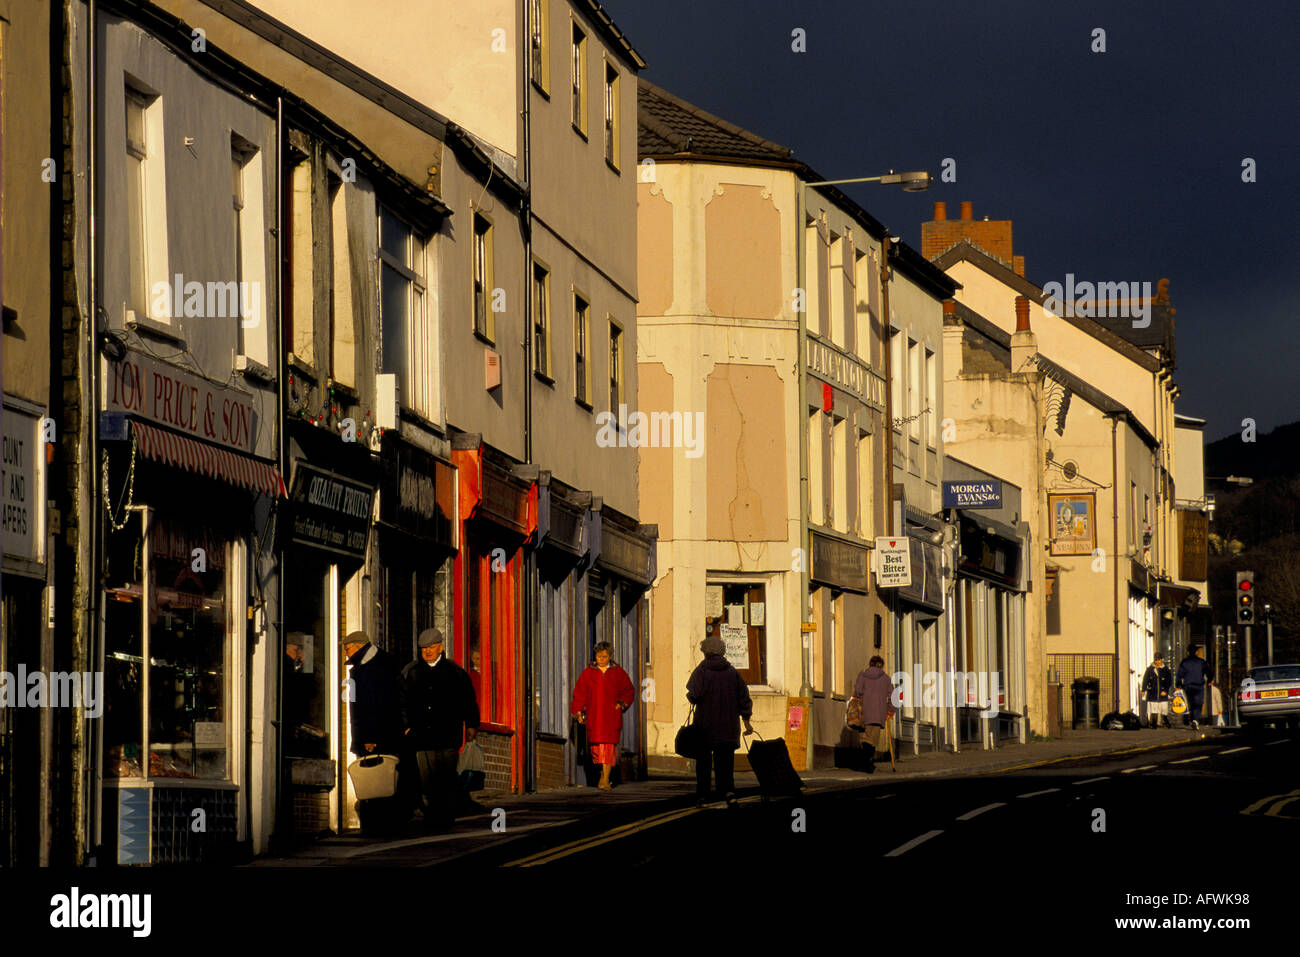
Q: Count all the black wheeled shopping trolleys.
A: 1